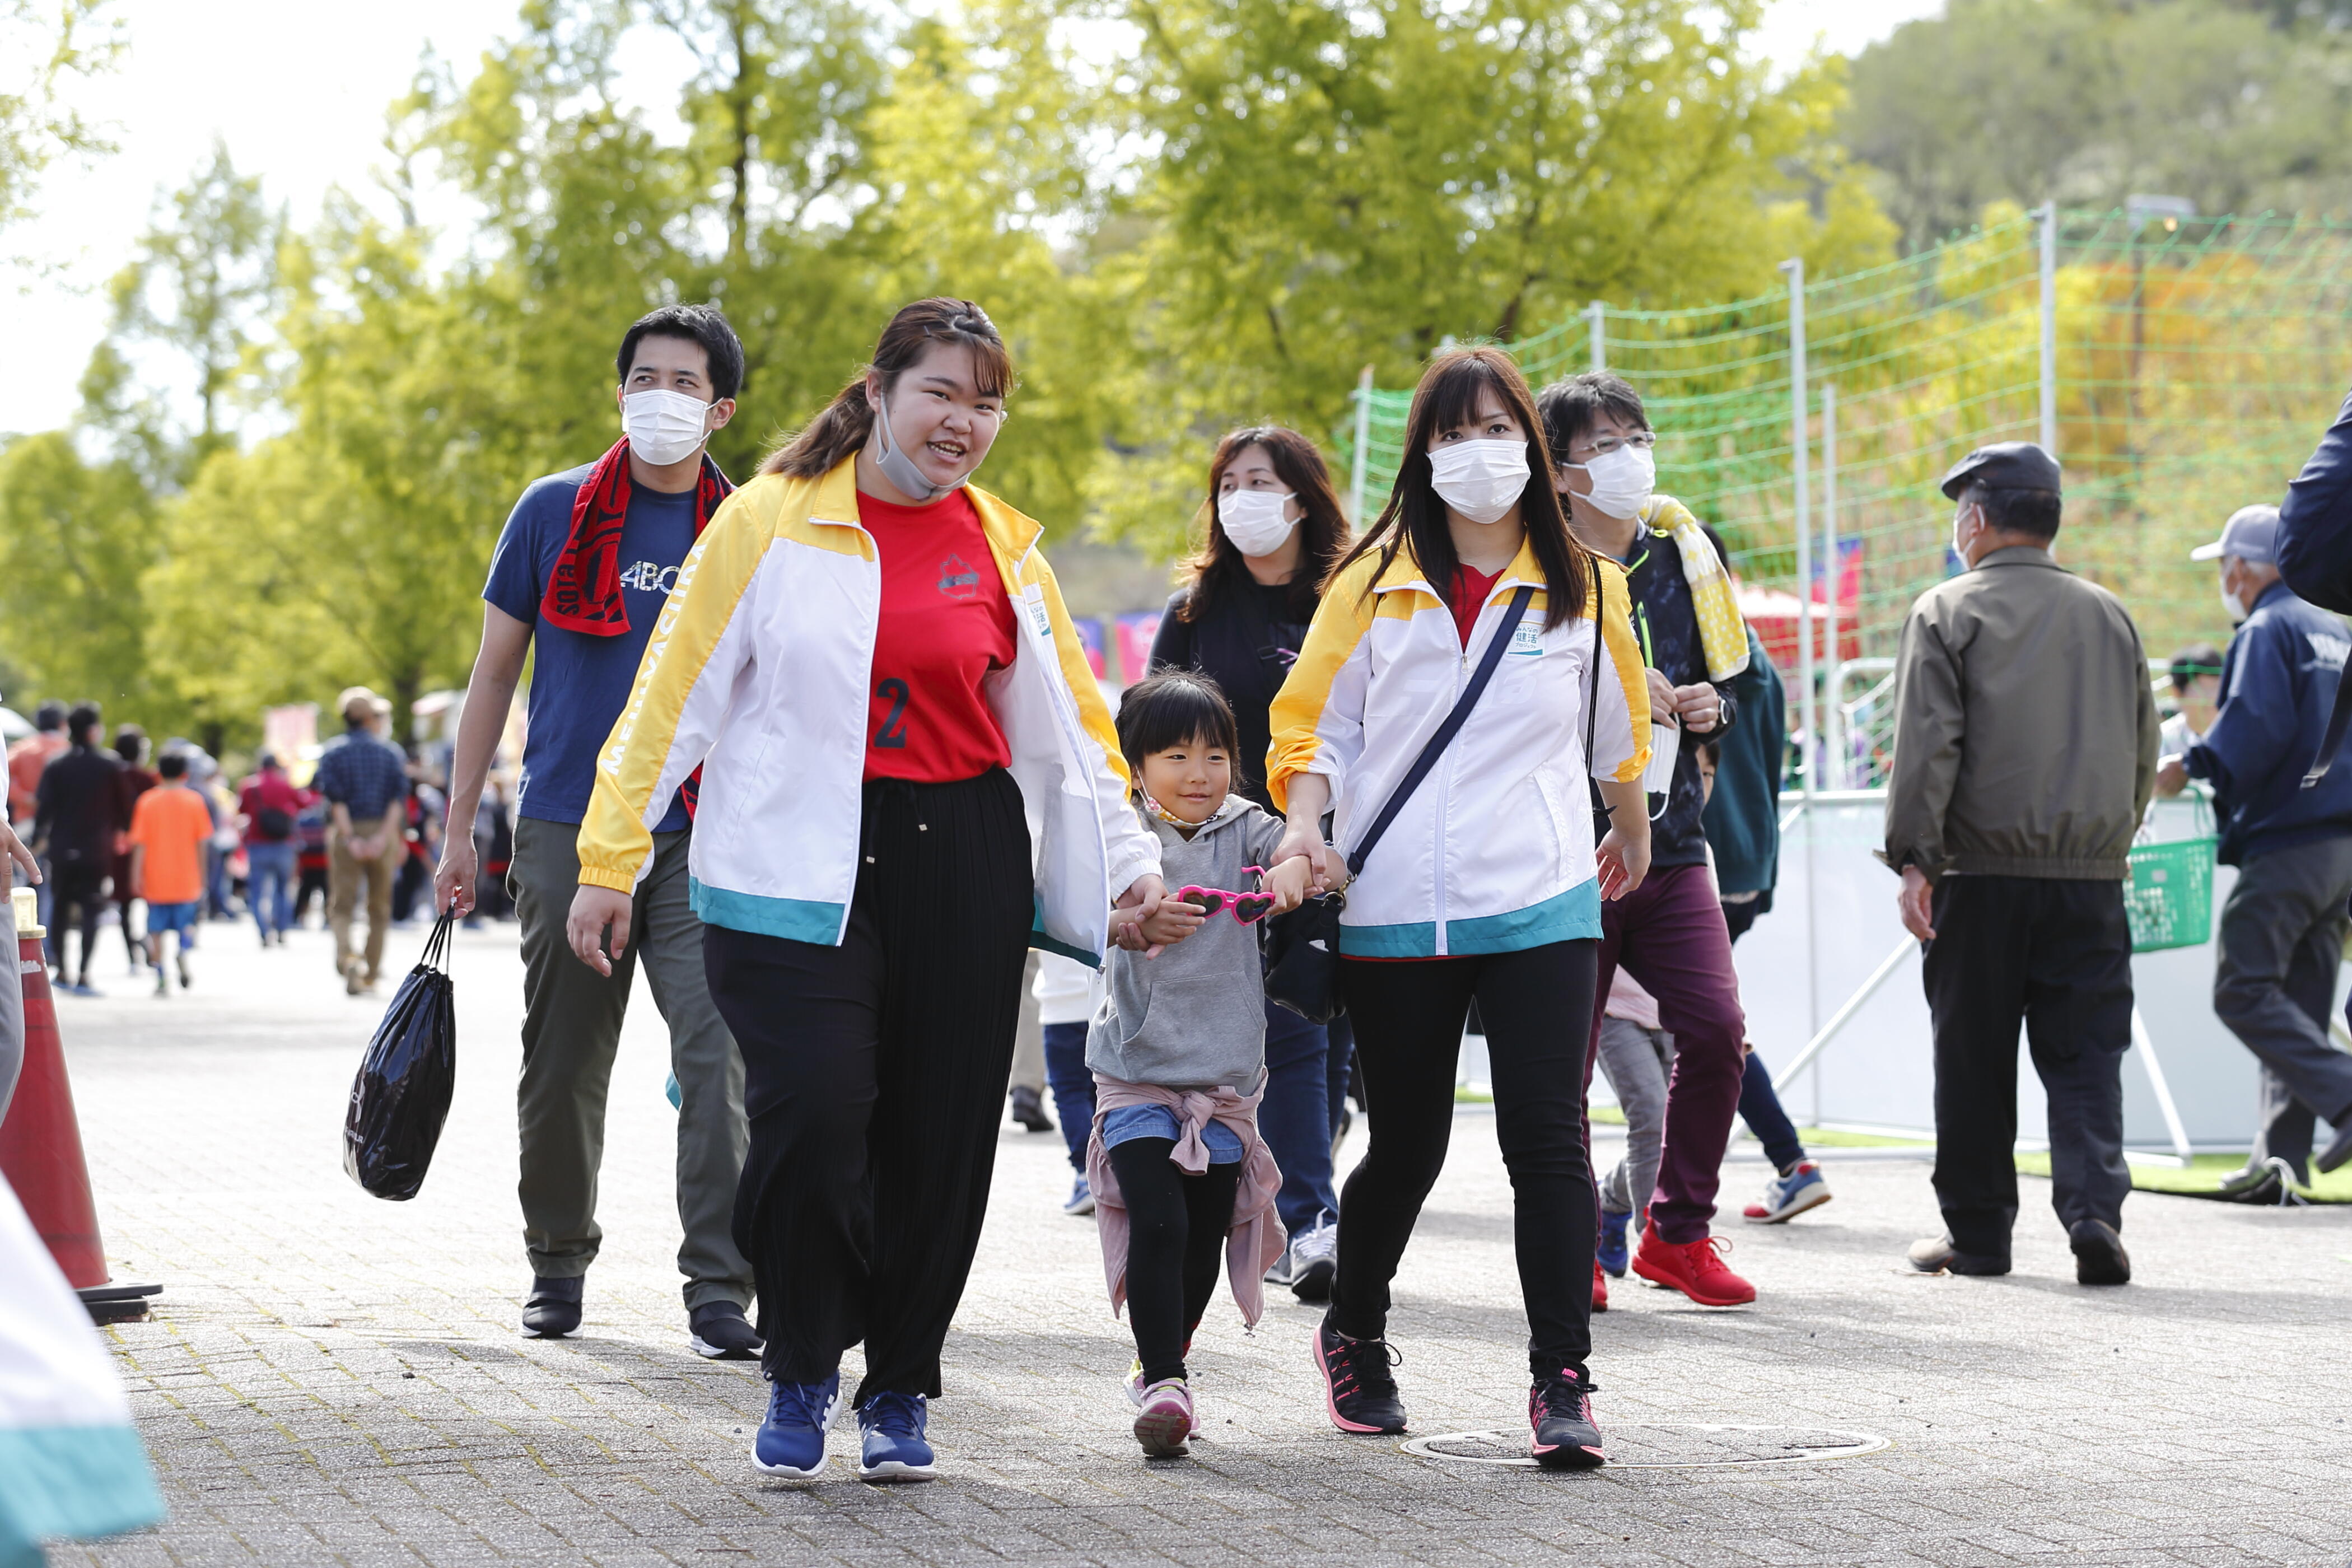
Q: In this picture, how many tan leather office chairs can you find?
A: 0